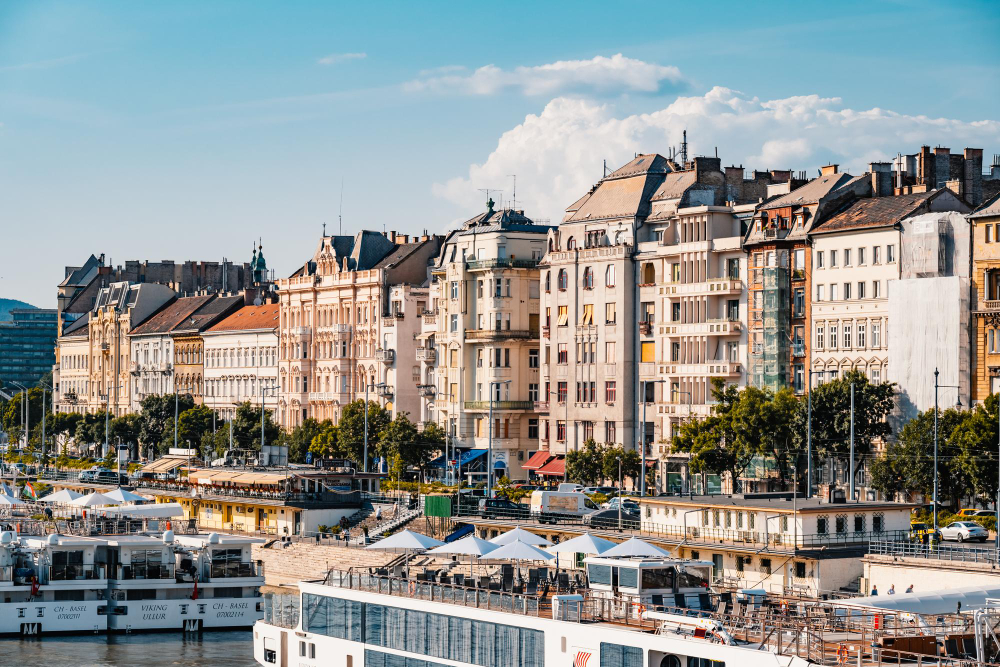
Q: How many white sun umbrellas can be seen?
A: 10